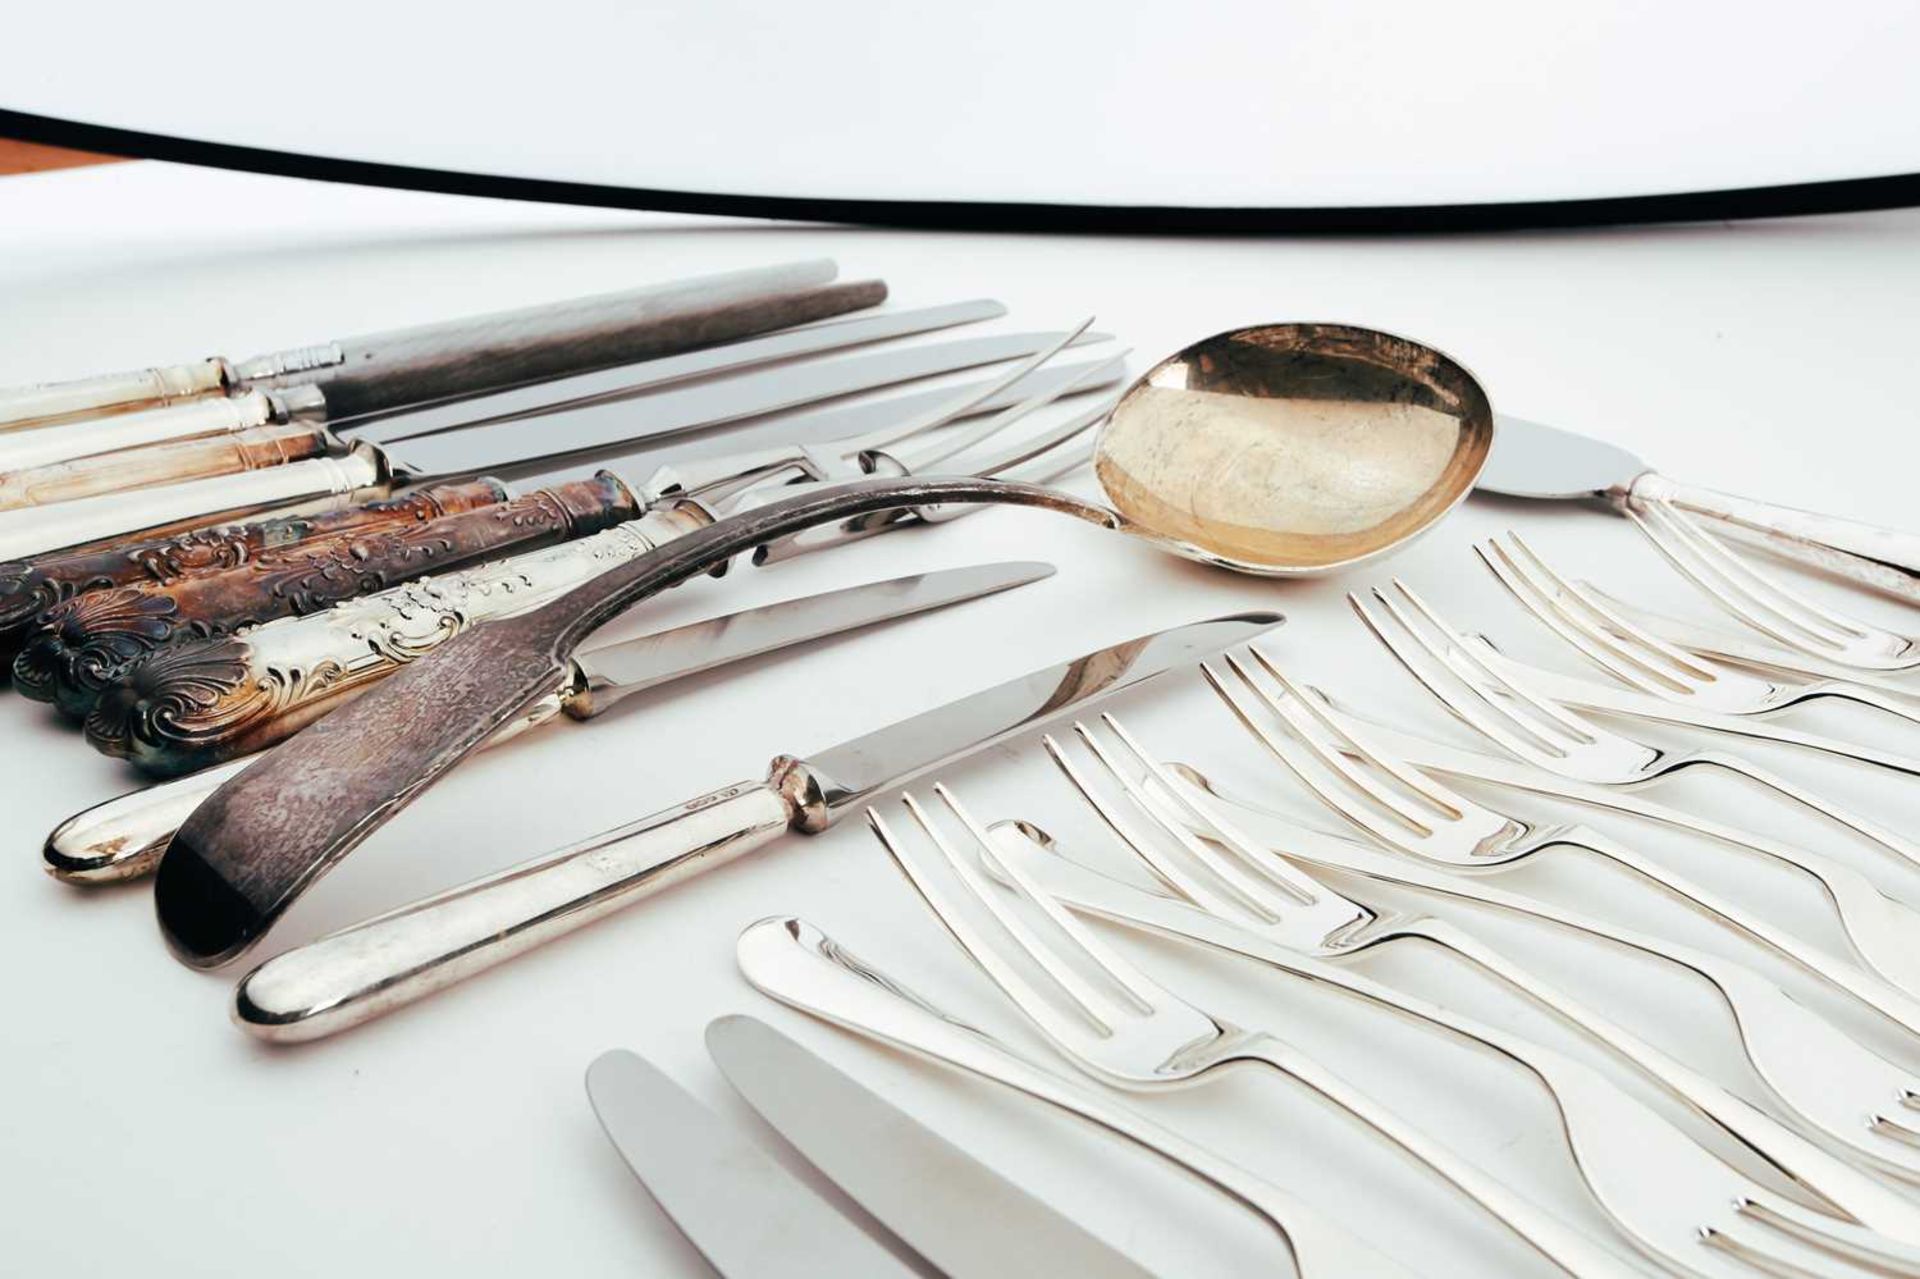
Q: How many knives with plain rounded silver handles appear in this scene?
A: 2